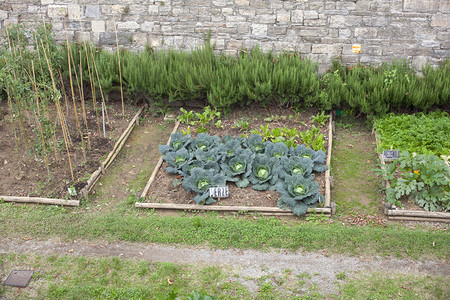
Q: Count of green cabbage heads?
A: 14